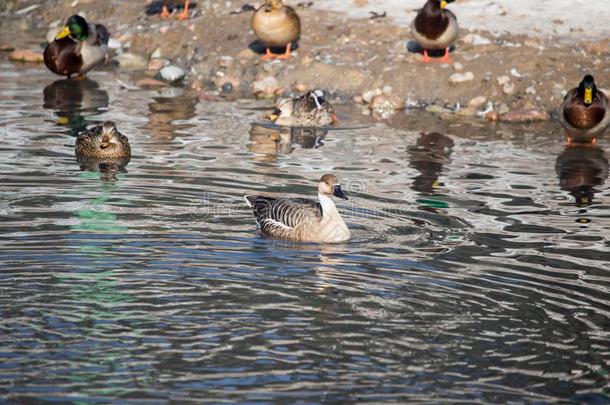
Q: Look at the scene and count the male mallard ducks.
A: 3